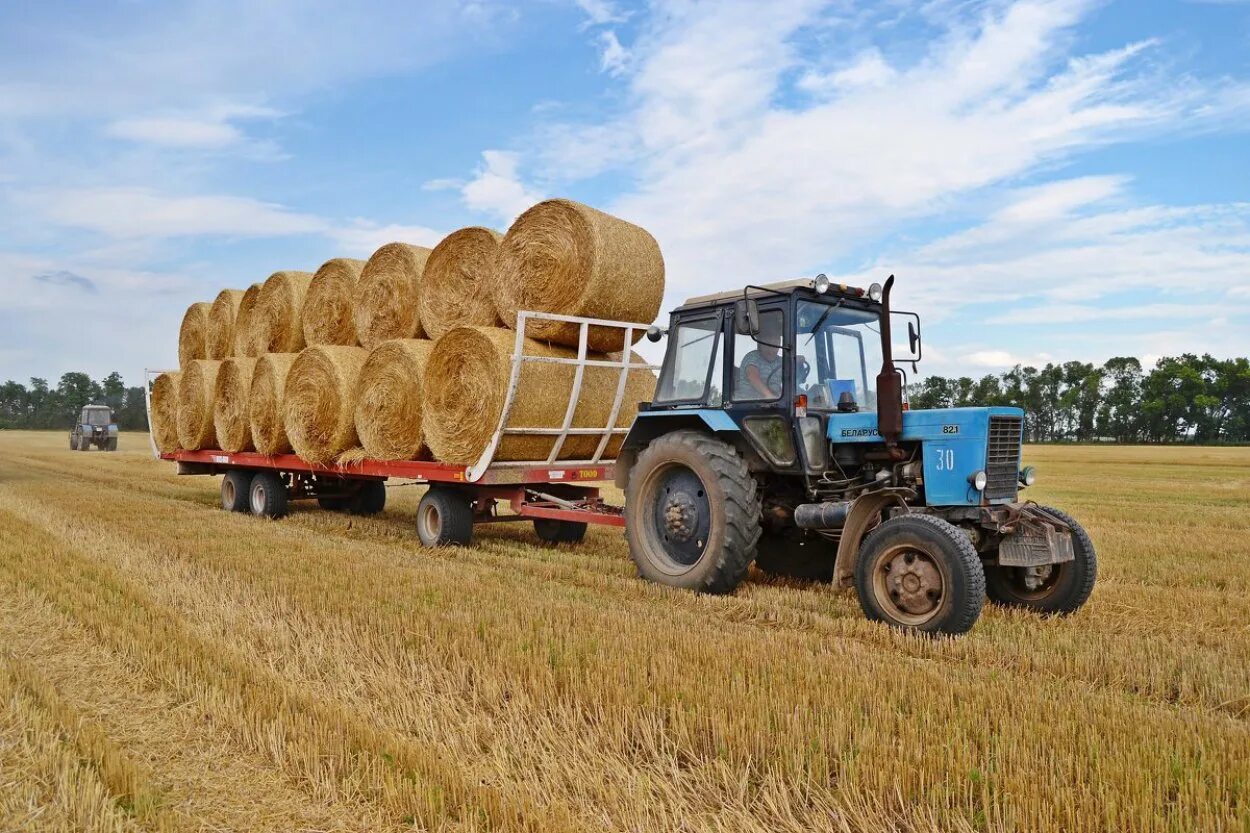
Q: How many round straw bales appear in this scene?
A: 15